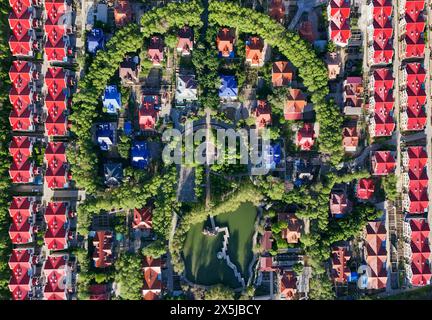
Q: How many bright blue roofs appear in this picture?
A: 6